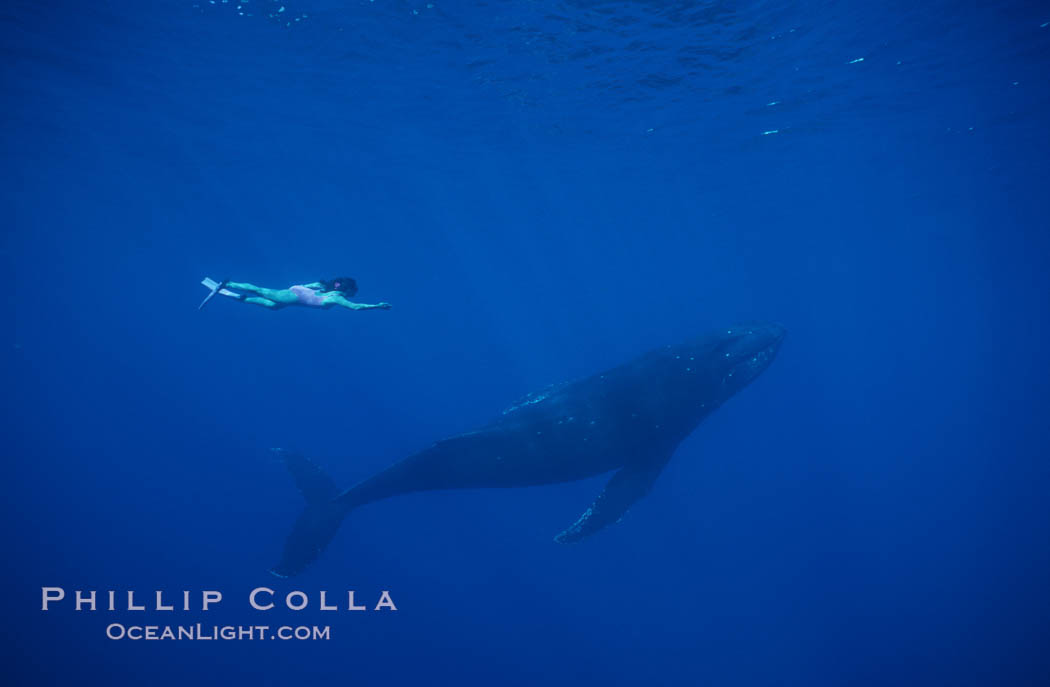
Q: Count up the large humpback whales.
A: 1